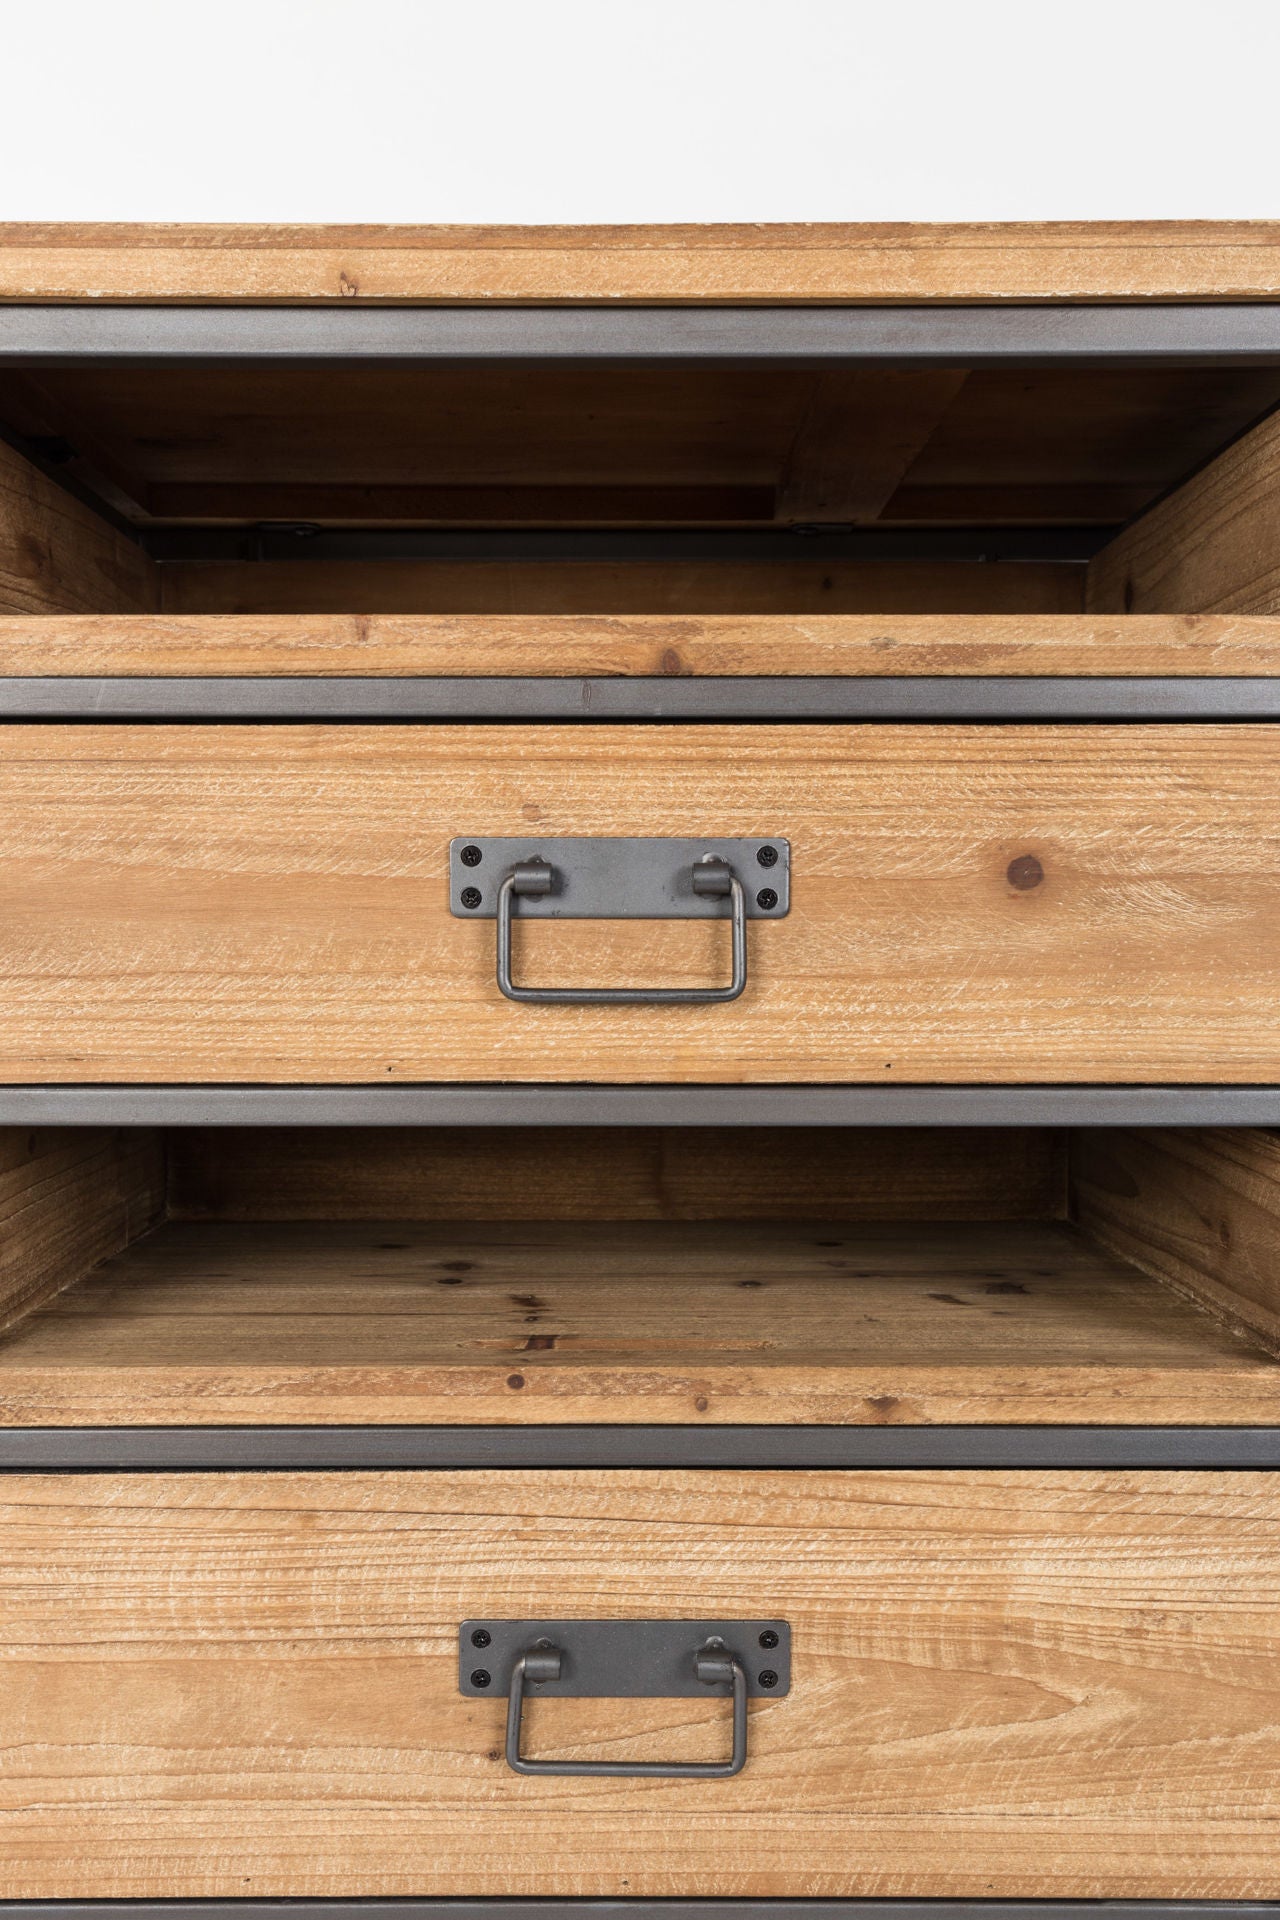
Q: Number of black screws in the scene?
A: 8